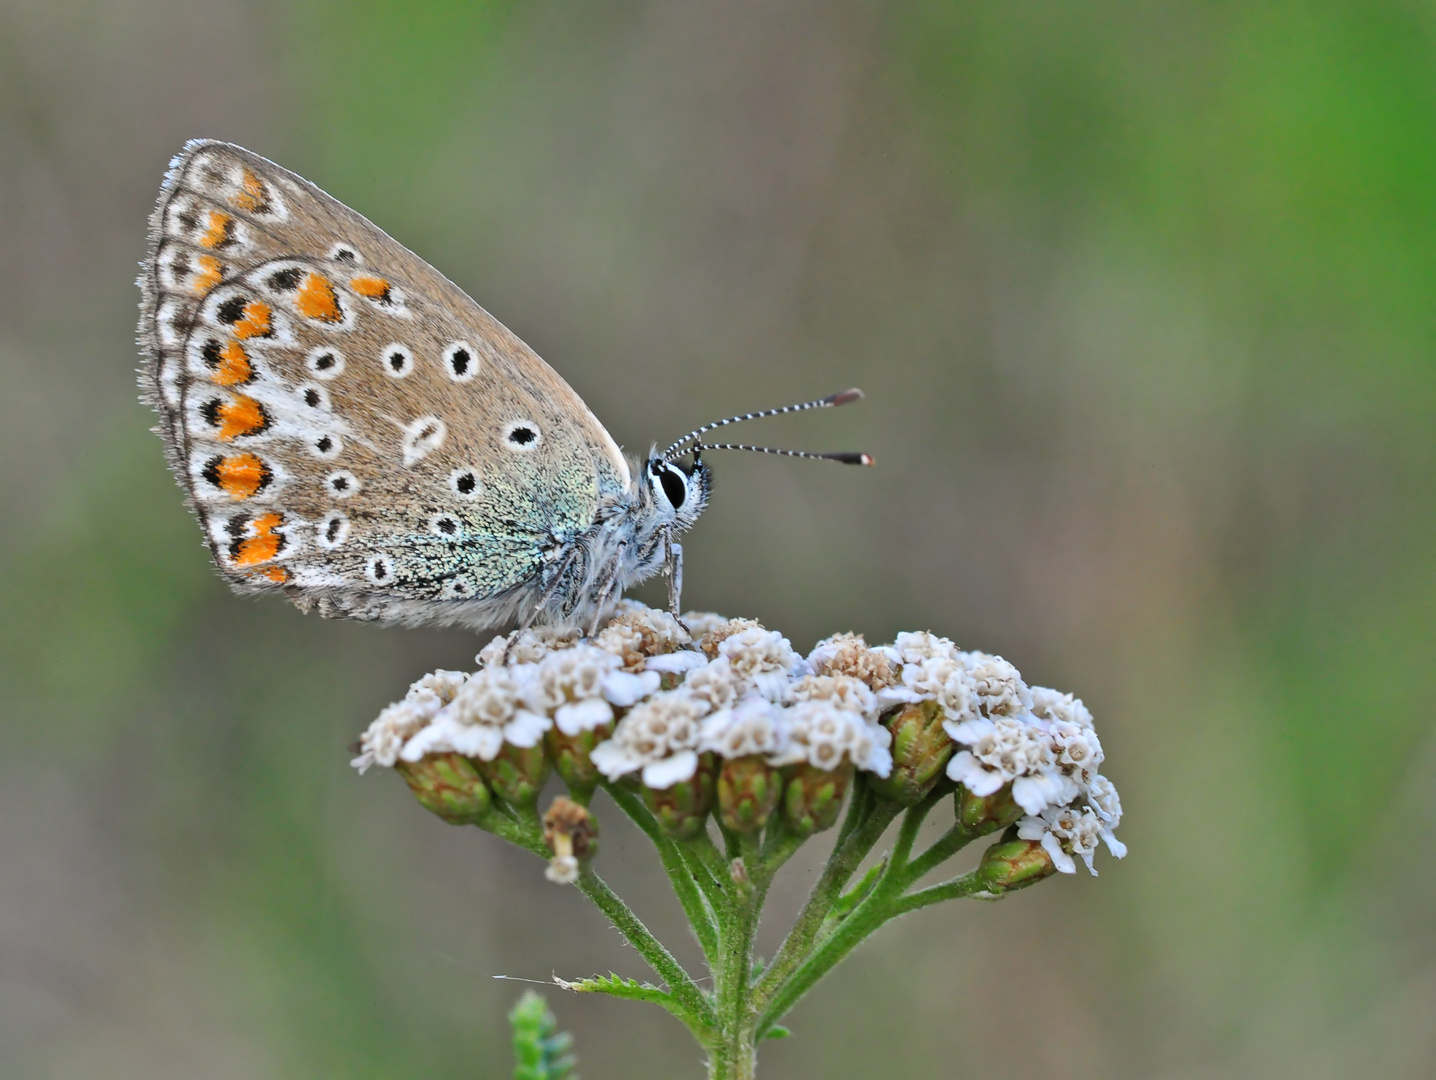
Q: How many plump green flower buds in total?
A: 9